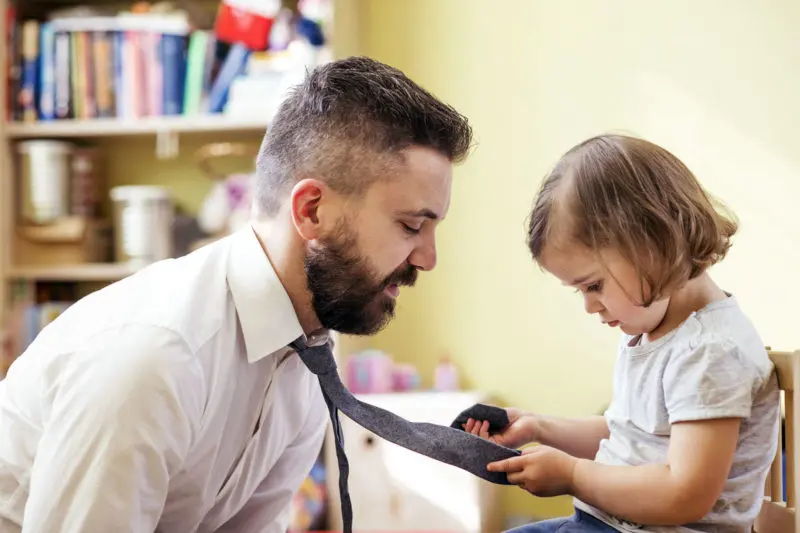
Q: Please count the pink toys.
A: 3